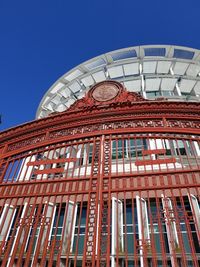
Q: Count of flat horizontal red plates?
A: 4